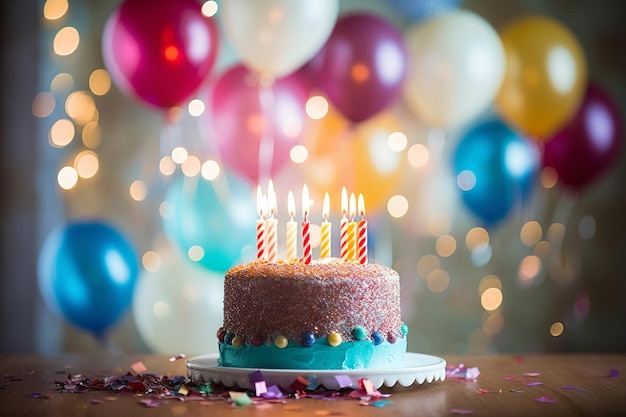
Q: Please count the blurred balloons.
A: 13